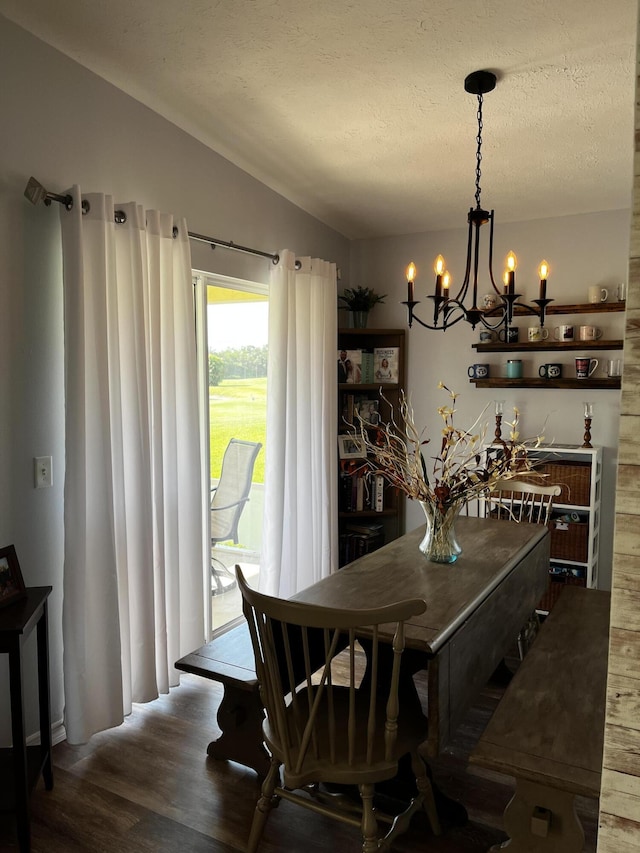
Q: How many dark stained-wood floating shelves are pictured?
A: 3